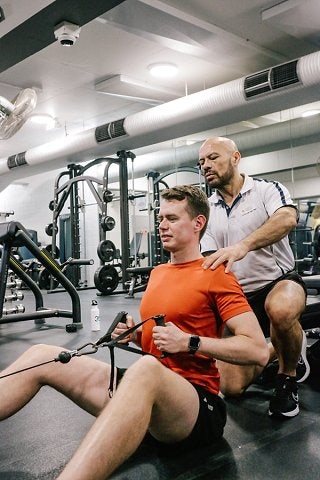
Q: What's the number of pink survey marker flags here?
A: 0